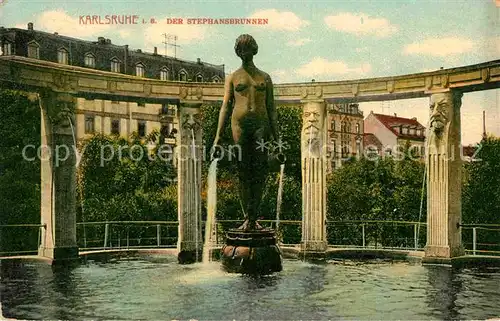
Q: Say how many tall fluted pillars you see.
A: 4